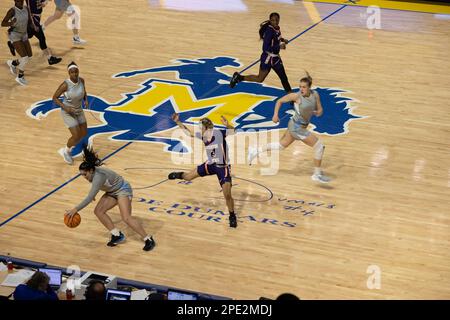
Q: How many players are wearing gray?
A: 5